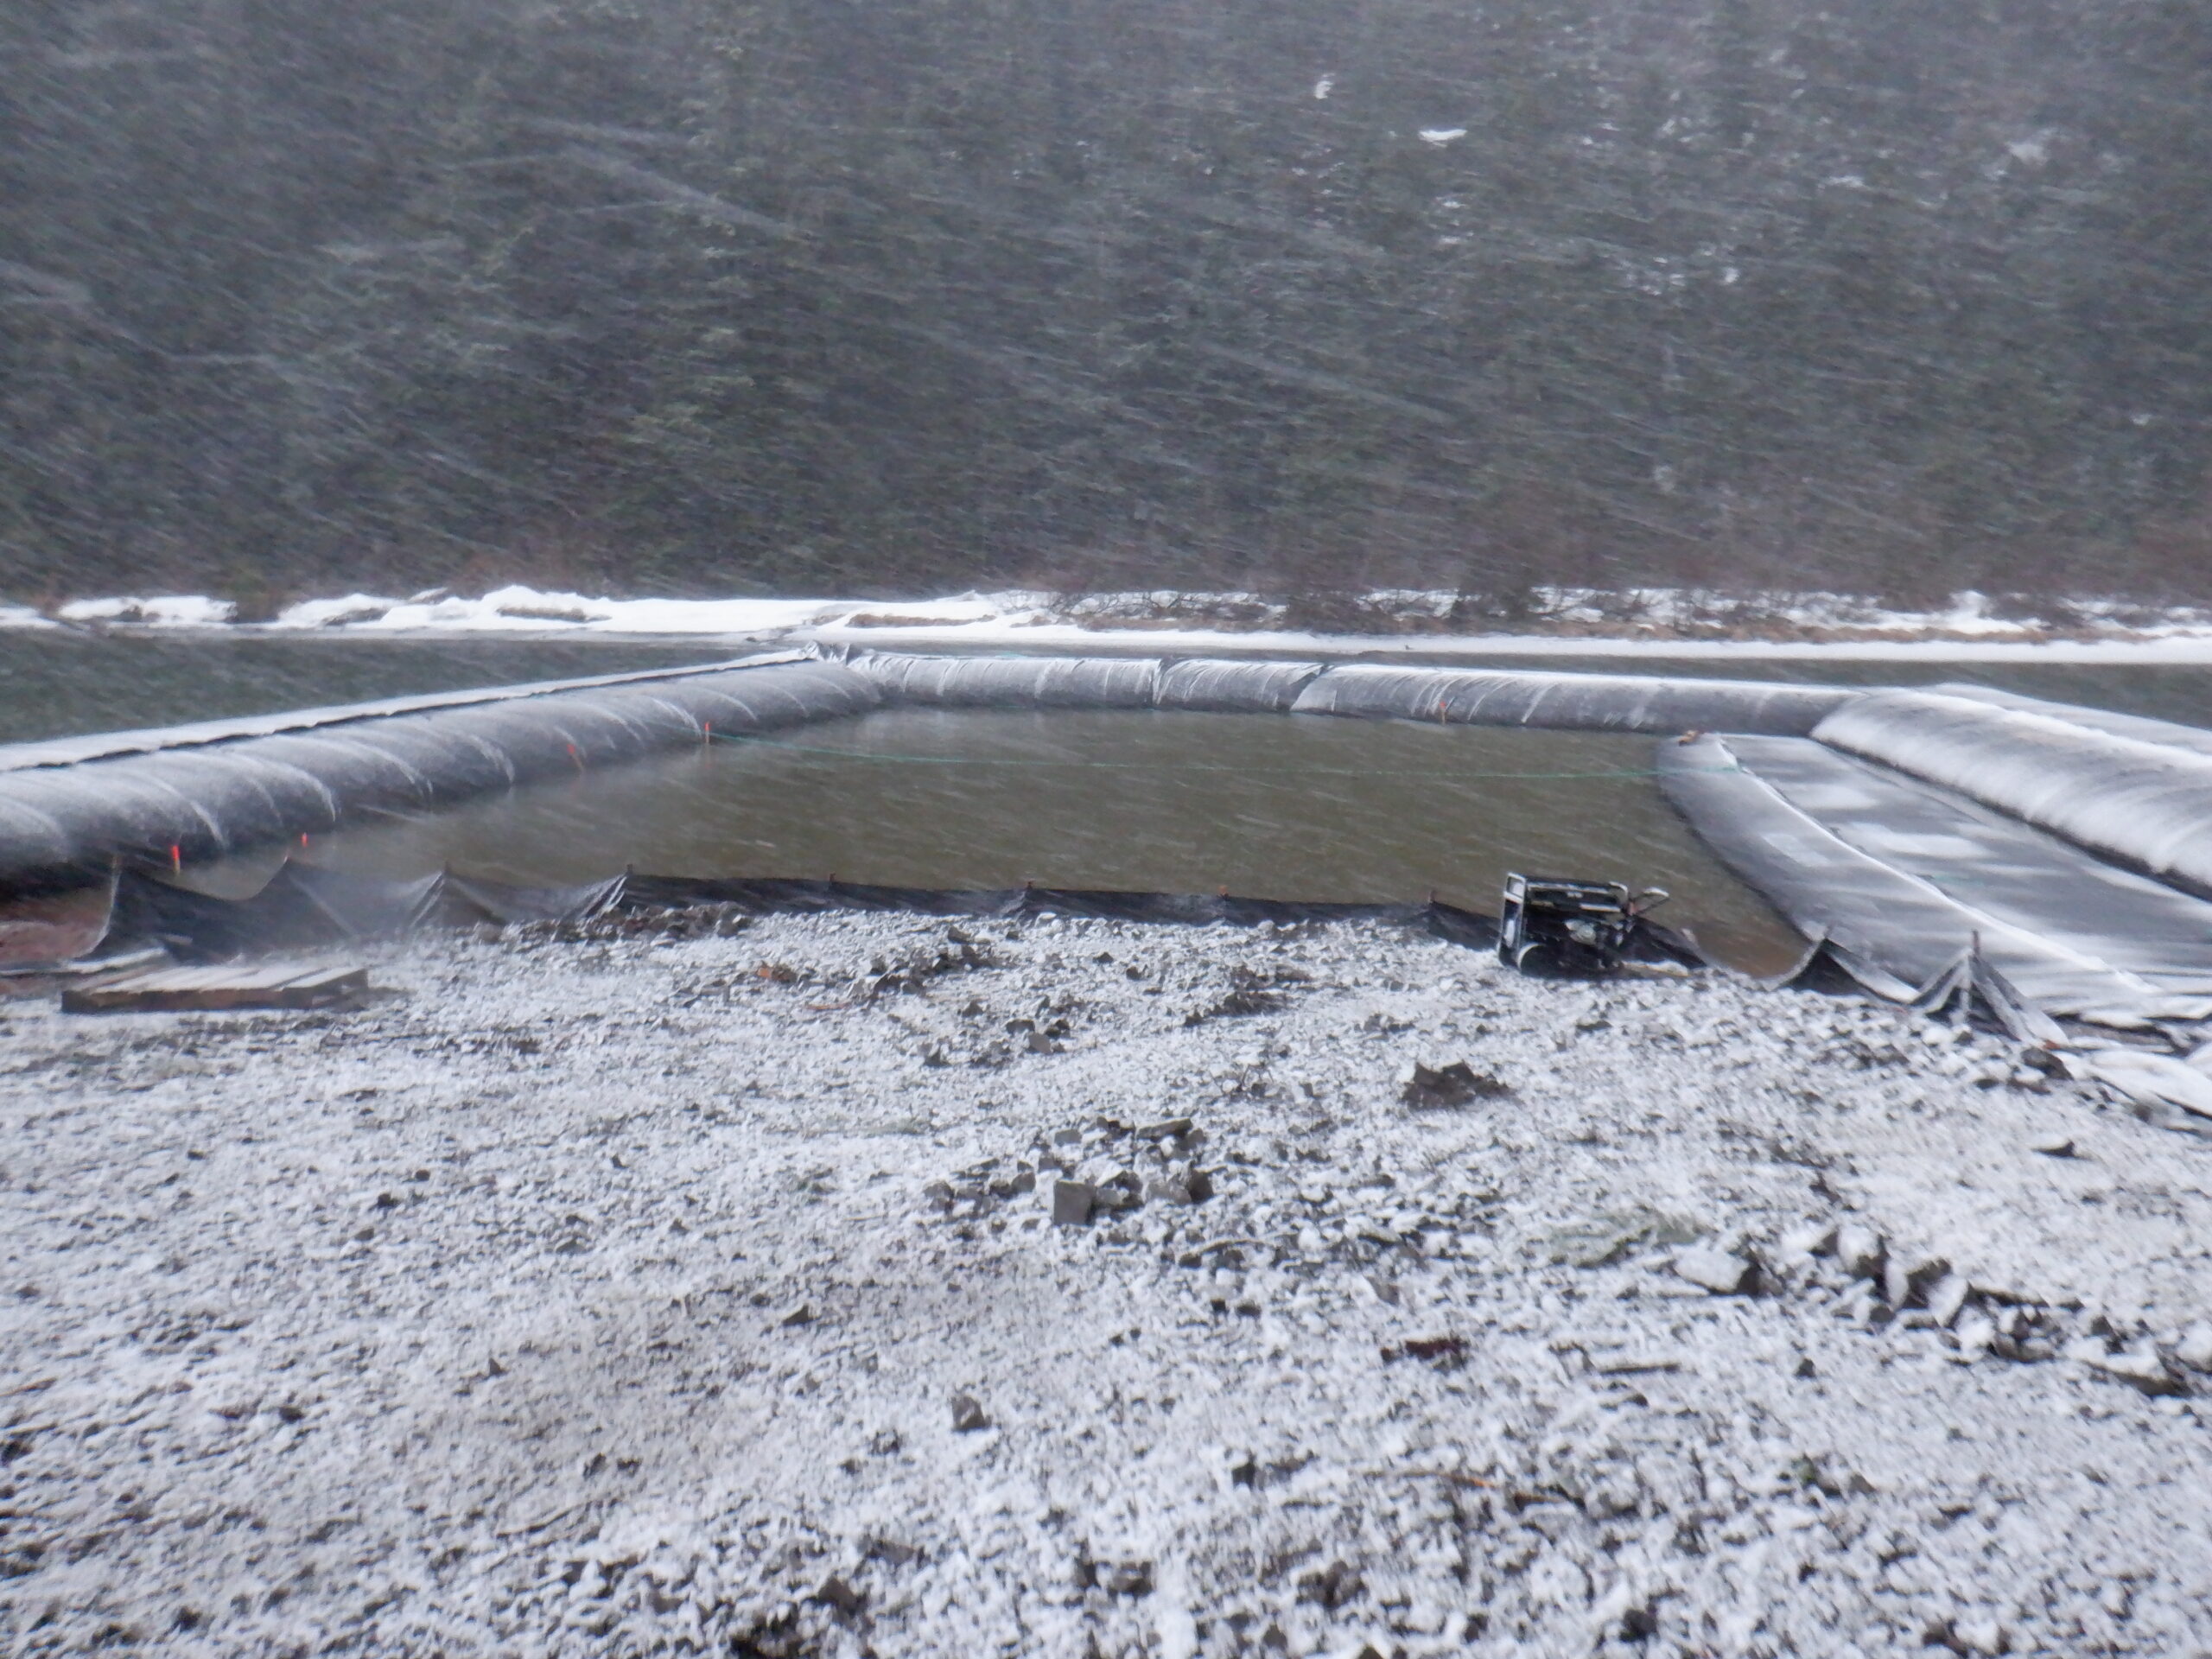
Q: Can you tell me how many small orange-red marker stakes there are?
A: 5